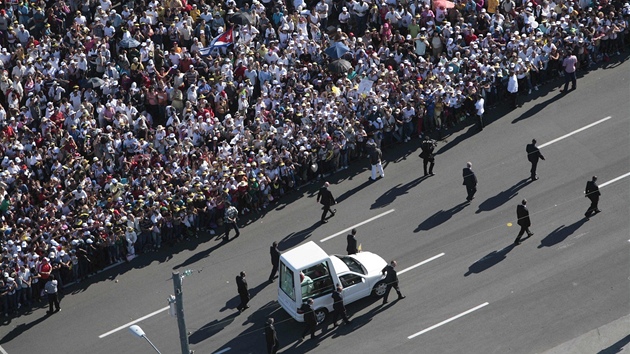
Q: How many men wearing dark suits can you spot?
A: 13